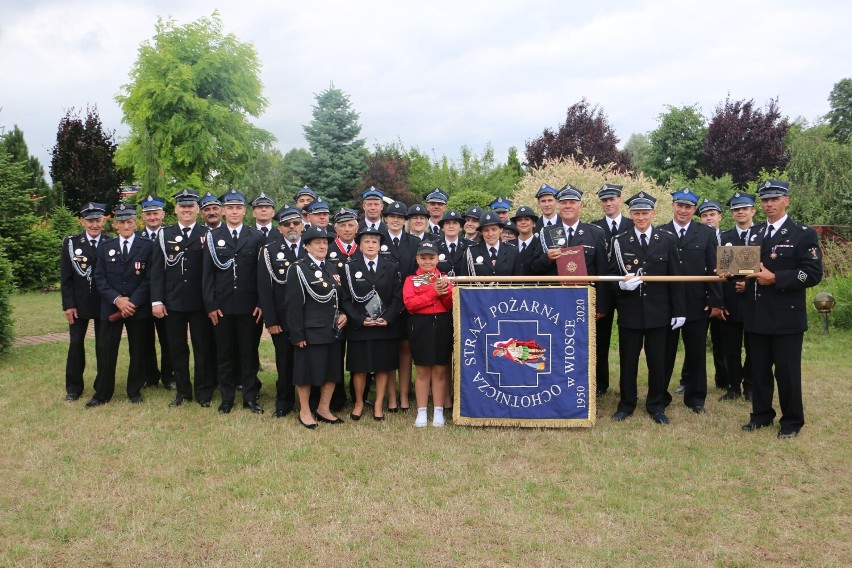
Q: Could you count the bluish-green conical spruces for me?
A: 1